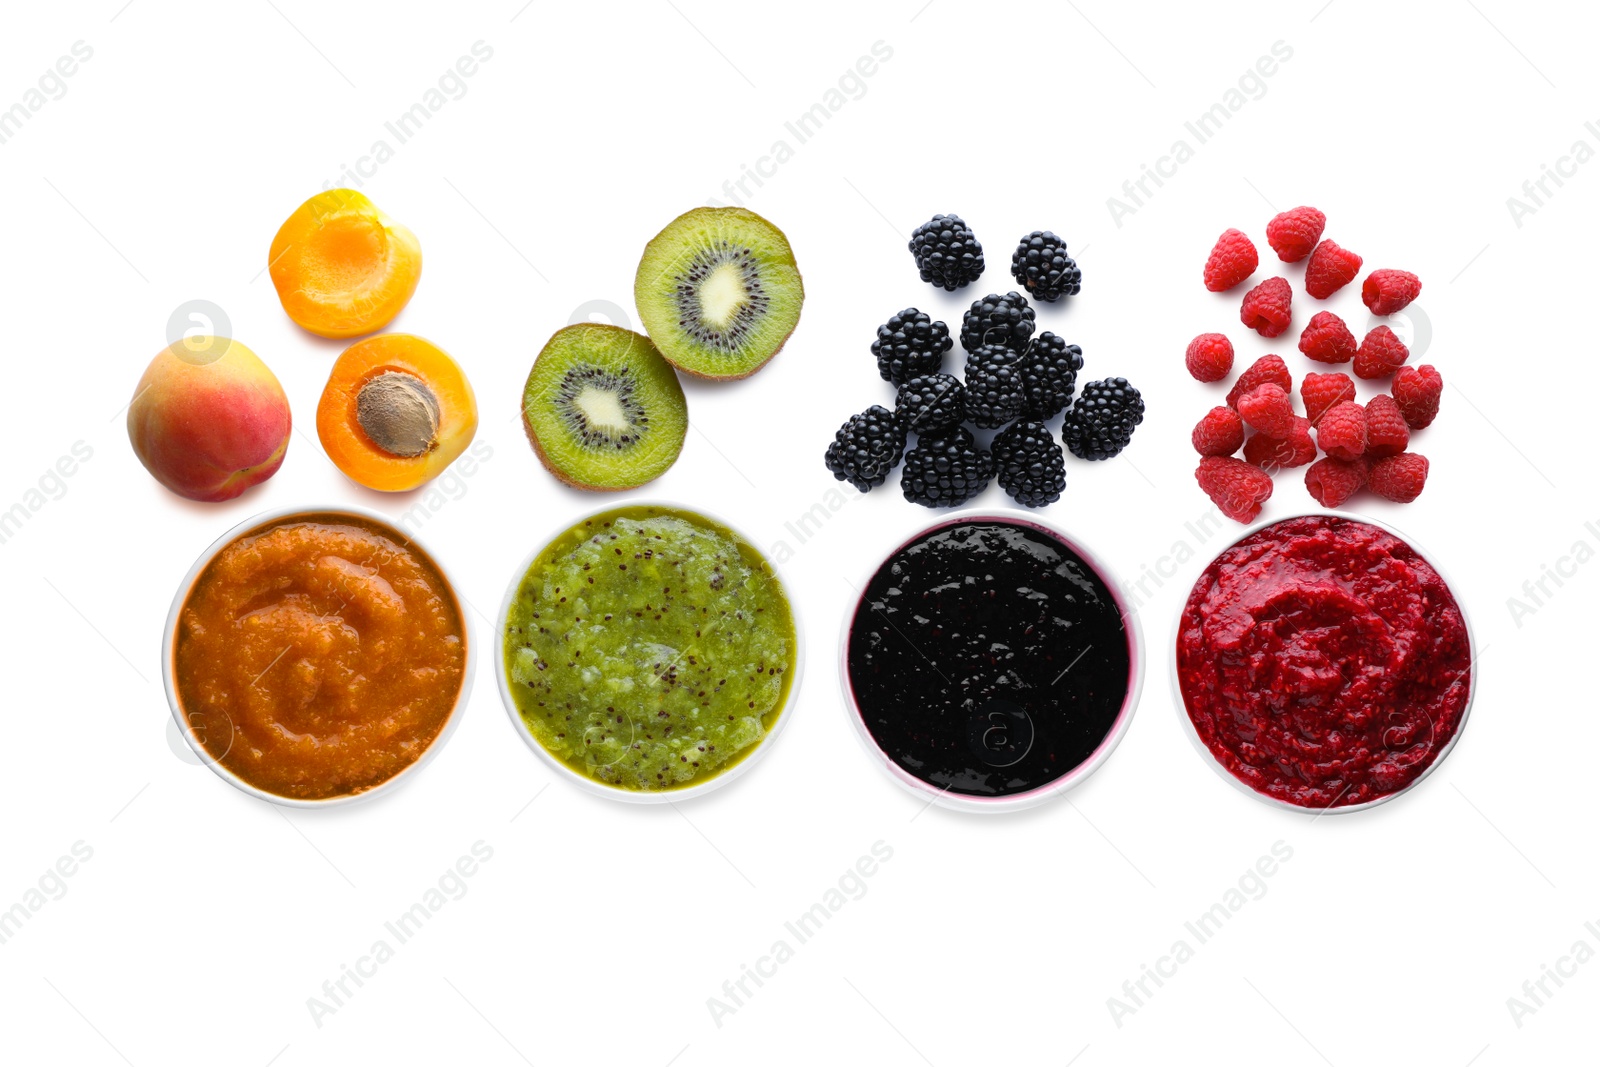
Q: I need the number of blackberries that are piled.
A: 11